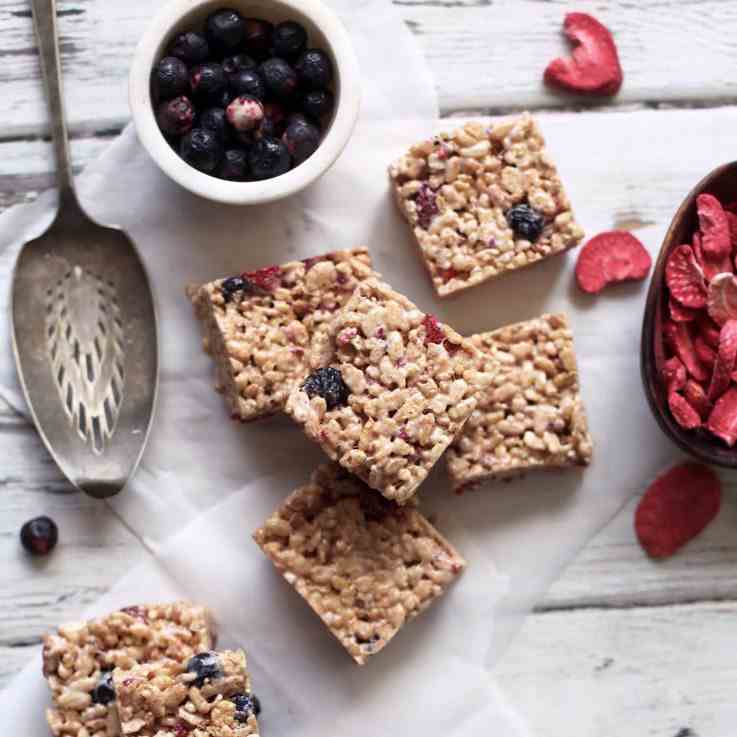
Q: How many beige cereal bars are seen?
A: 7